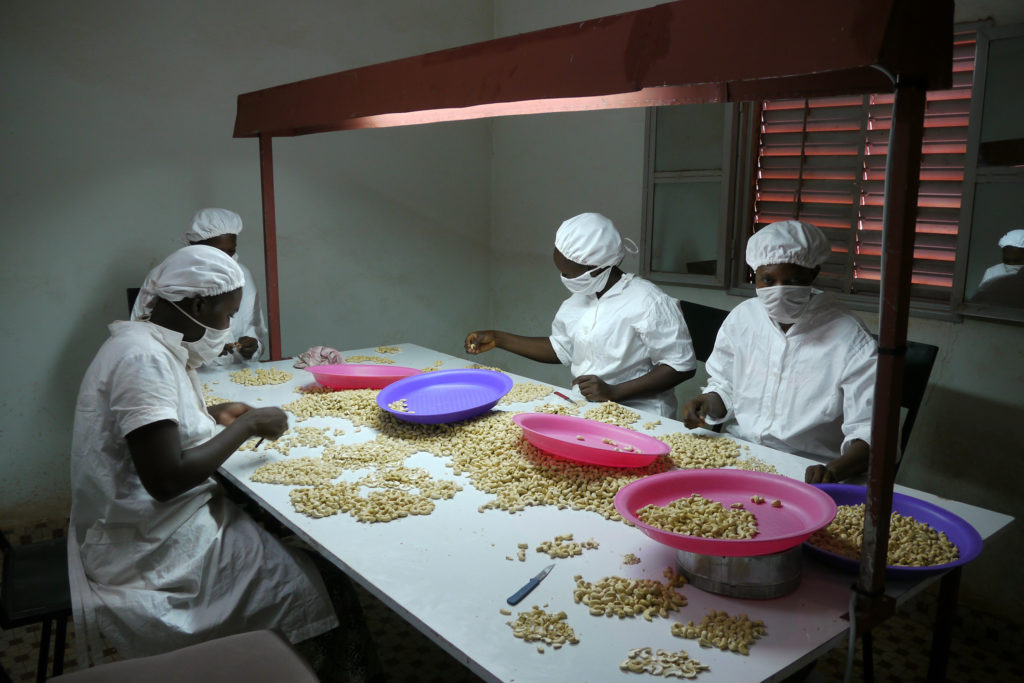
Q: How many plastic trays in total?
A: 5